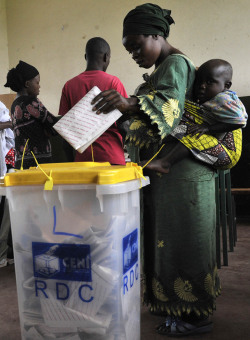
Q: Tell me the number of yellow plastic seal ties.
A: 4